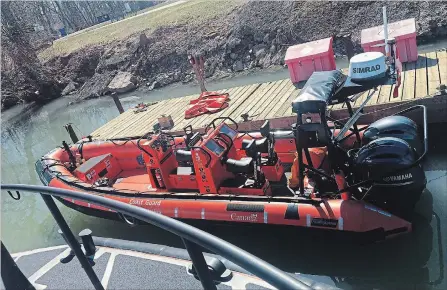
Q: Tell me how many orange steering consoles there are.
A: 2